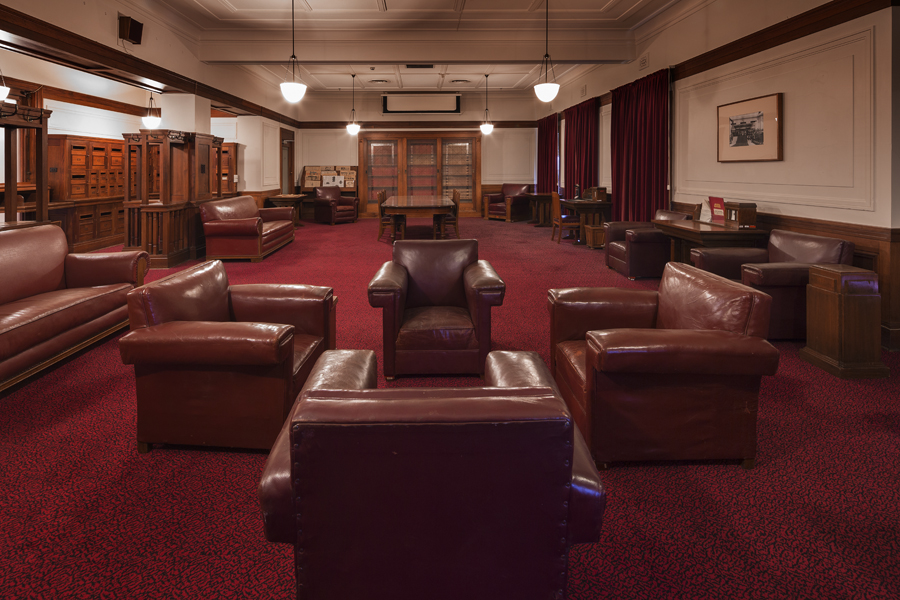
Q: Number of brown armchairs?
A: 8